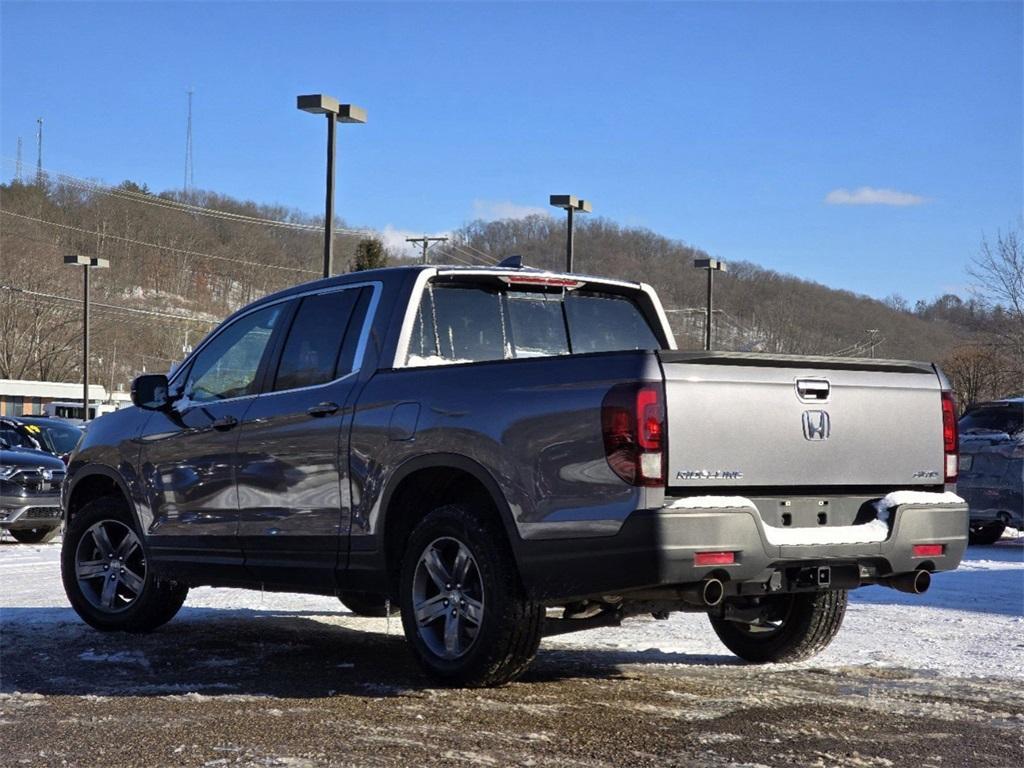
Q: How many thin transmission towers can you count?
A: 3